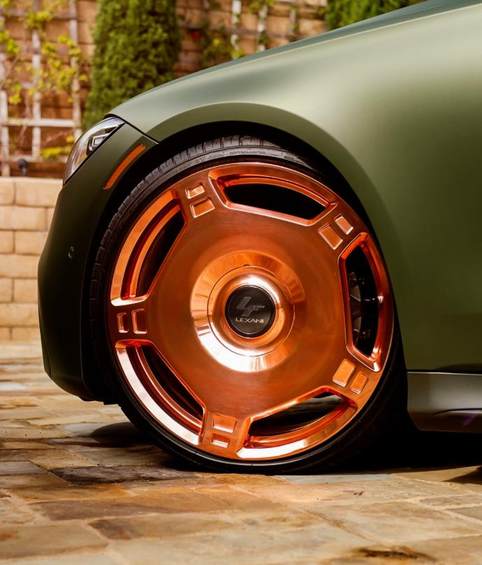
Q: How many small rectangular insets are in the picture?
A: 10